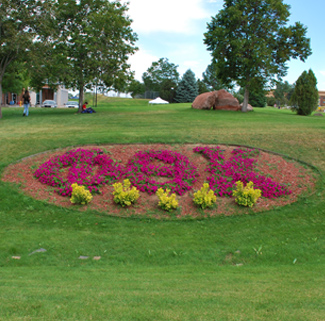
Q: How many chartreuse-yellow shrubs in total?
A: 5